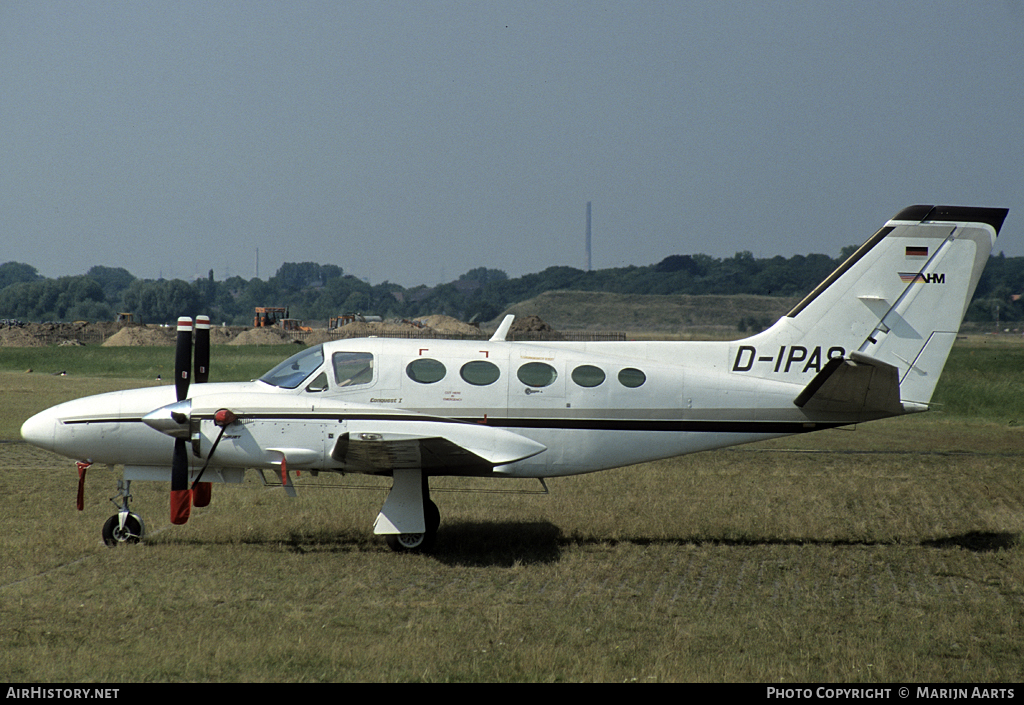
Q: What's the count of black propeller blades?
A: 4